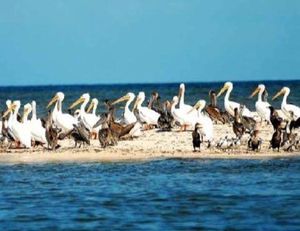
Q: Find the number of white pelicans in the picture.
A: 15